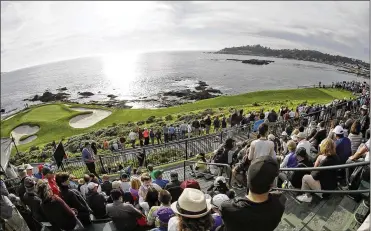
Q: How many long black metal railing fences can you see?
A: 1